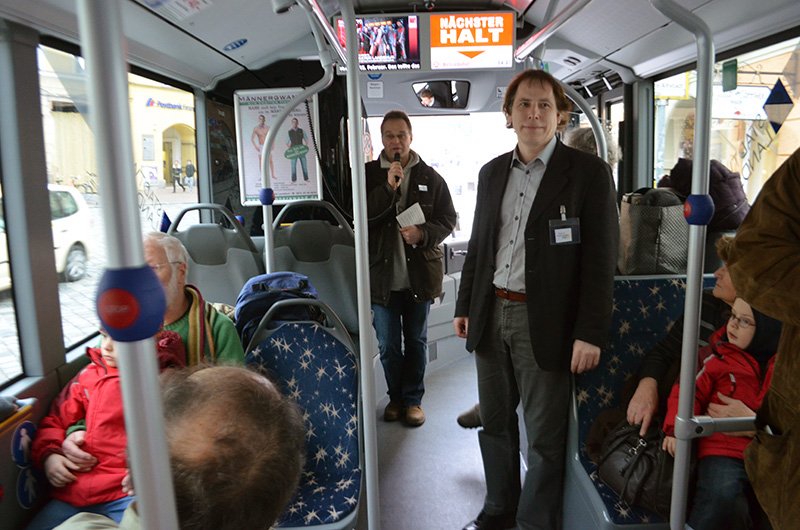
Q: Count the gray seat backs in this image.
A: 2